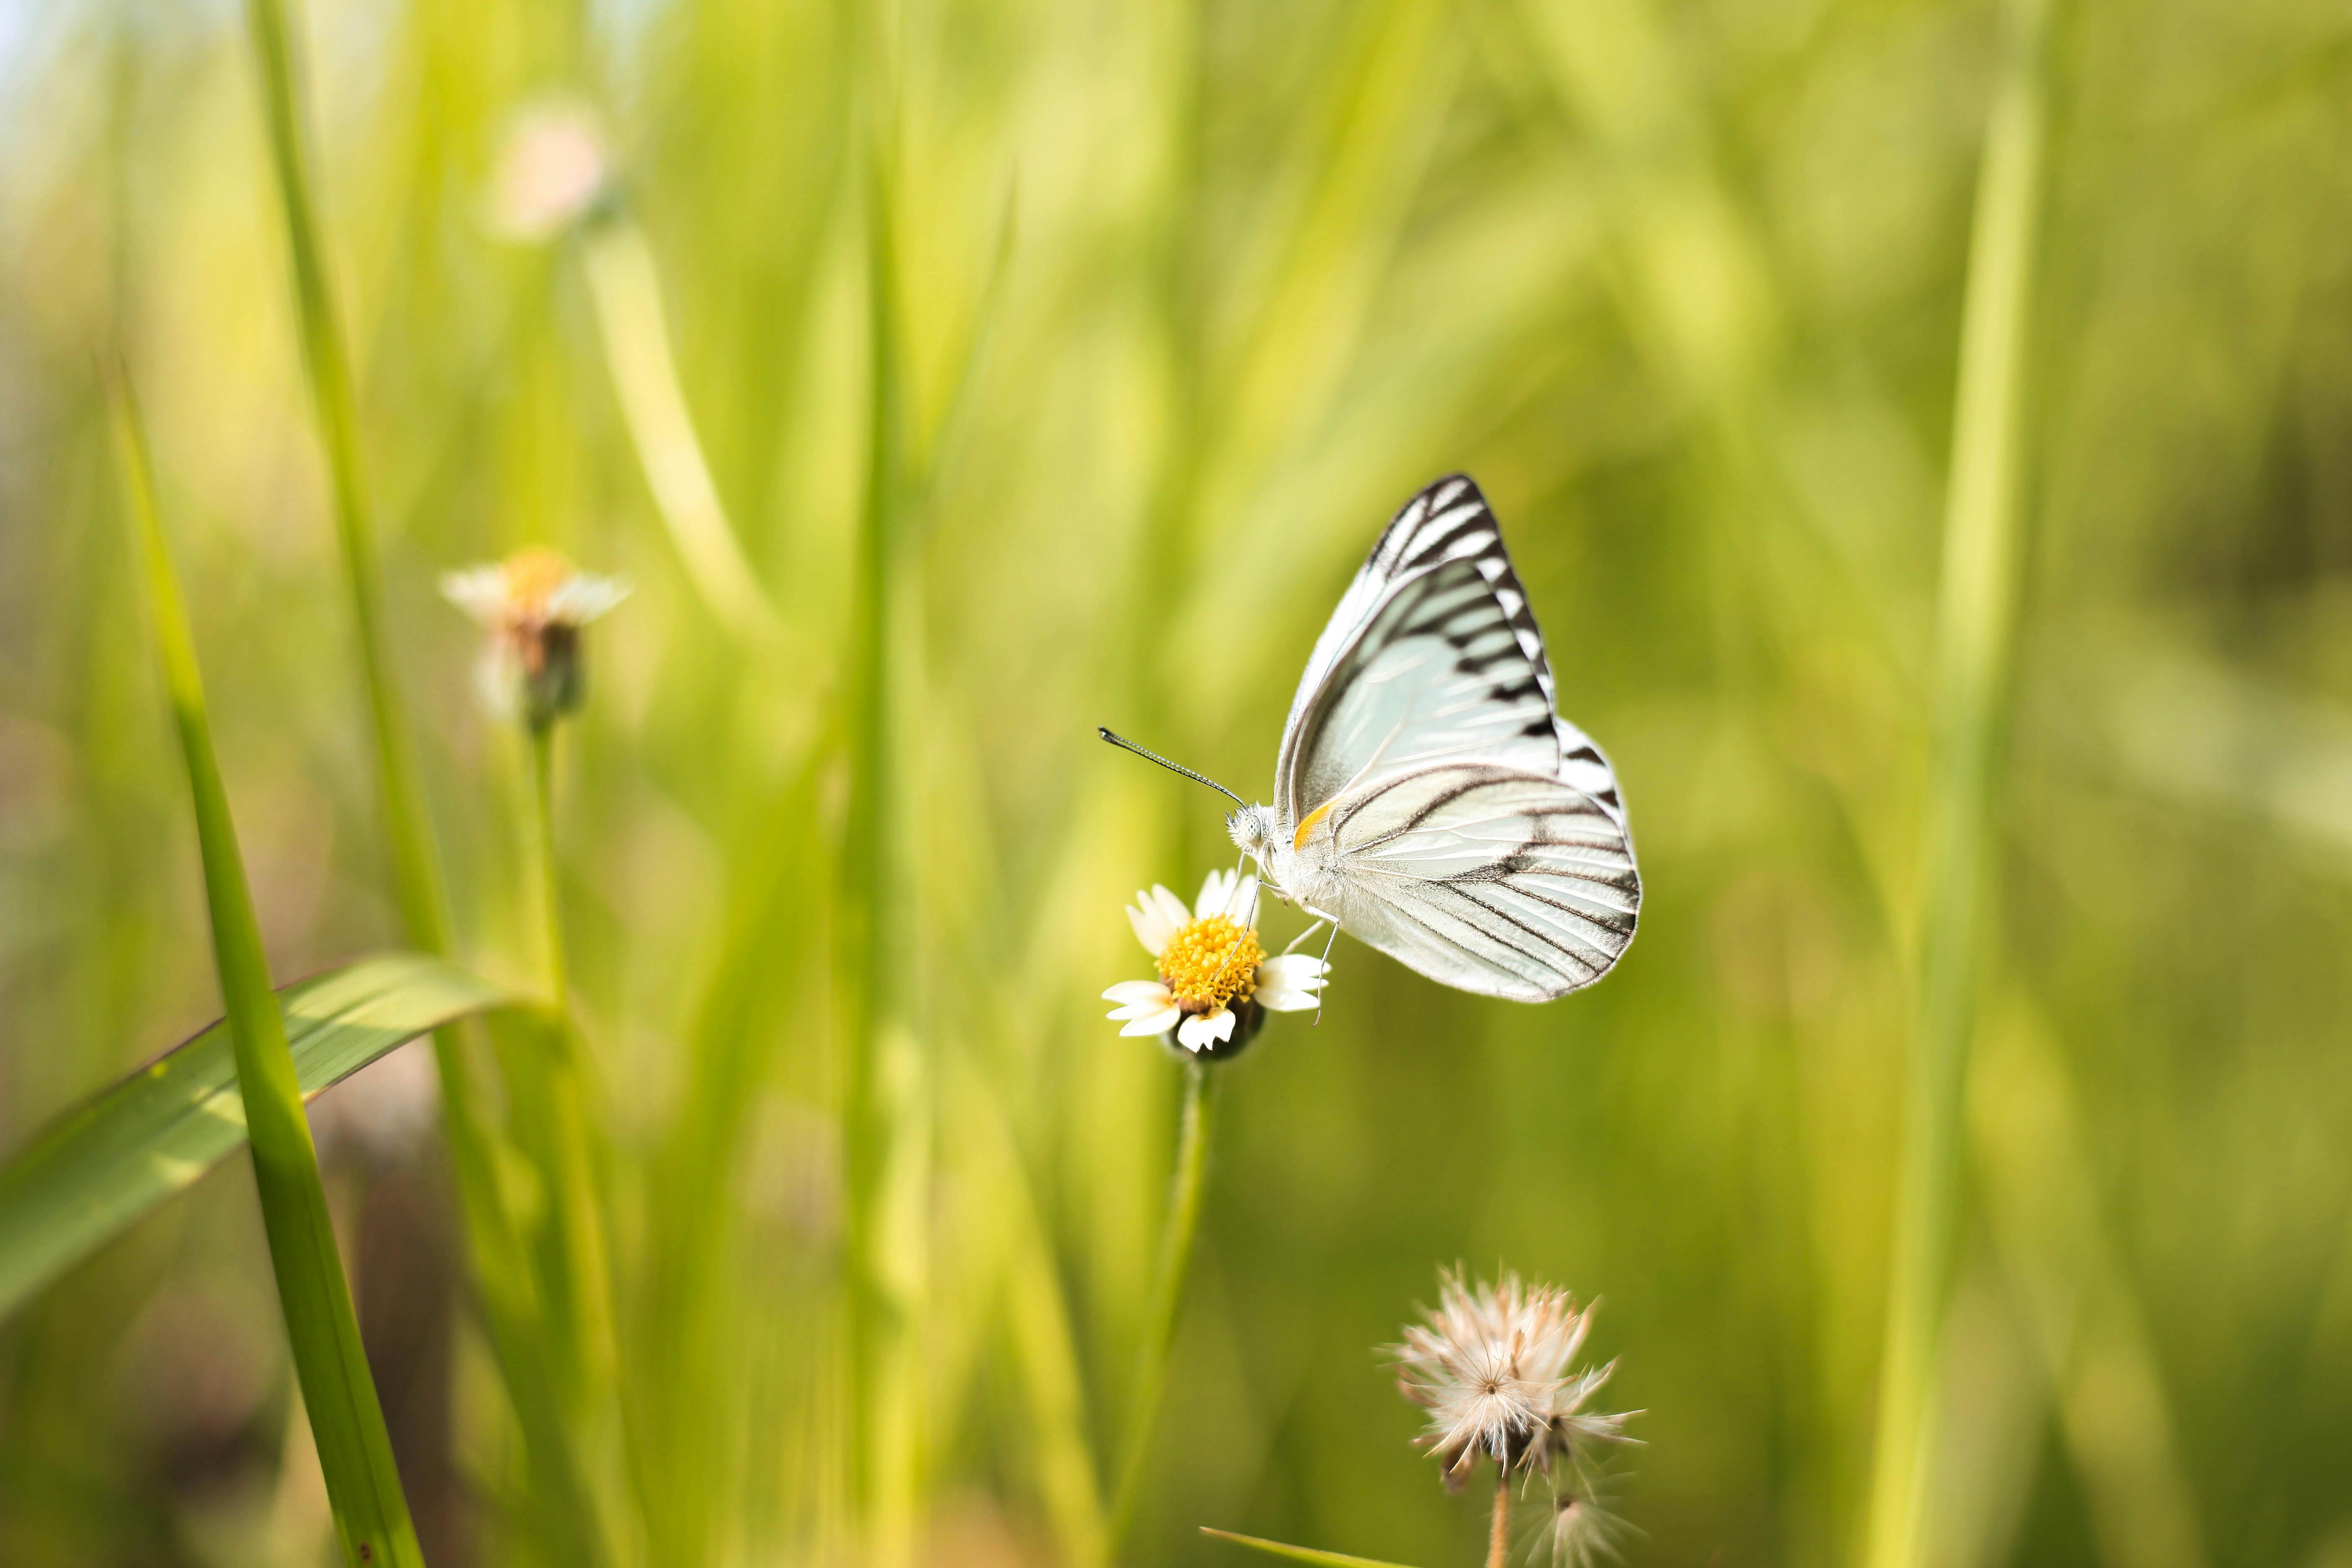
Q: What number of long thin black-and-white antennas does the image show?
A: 2